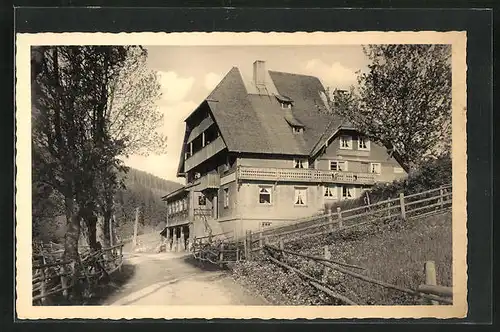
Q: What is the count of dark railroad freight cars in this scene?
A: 0